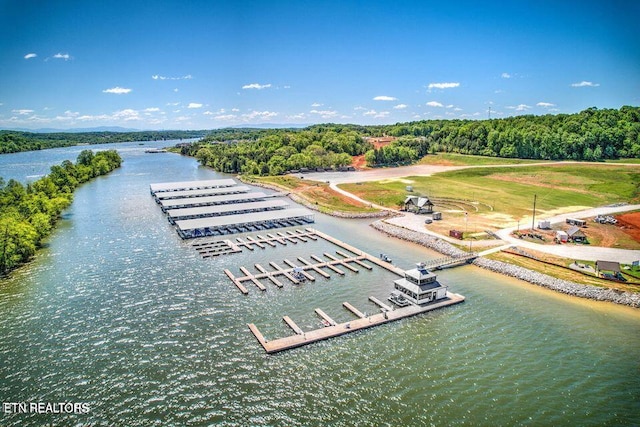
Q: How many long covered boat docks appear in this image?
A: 5